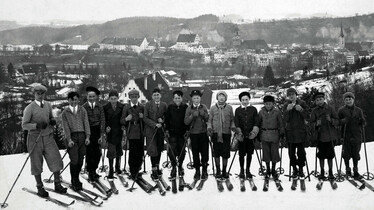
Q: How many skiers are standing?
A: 14